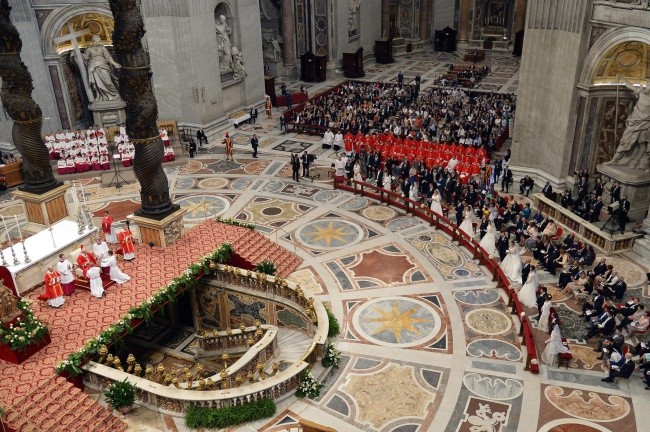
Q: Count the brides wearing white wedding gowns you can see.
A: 10